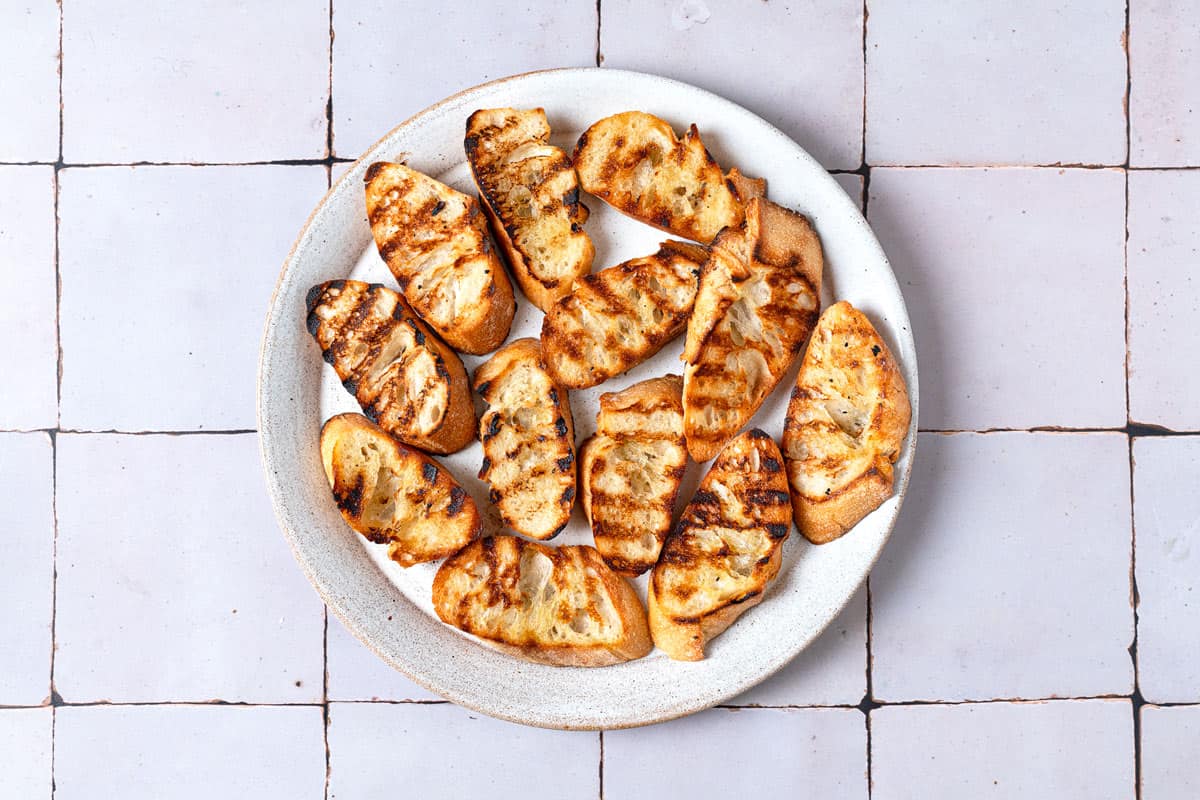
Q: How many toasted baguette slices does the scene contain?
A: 12